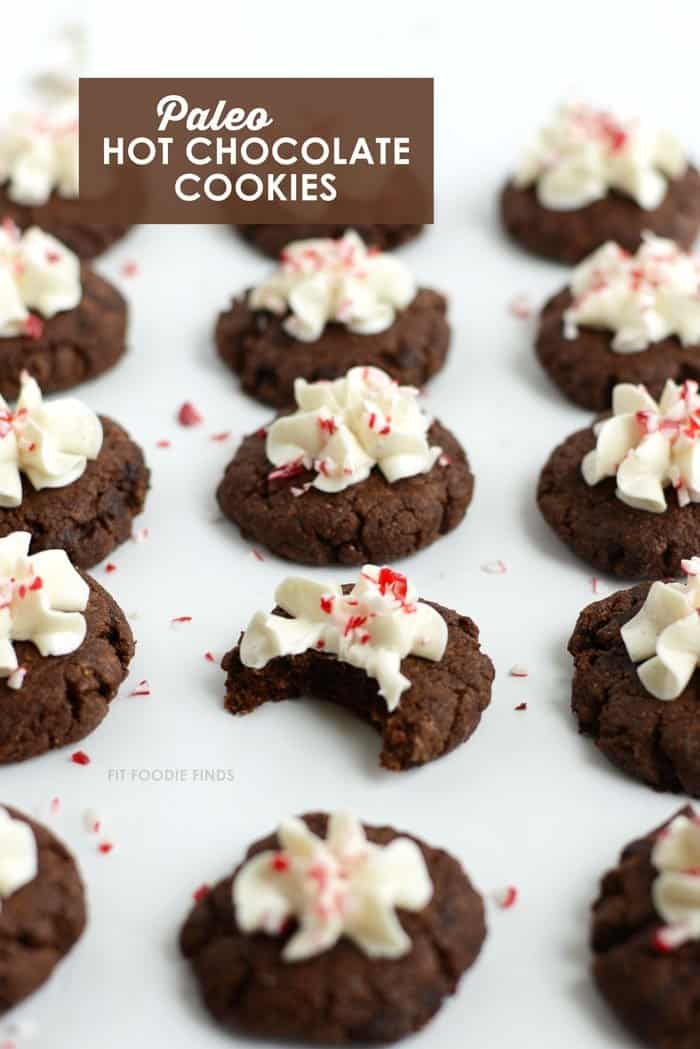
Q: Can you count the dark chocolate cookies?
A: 15